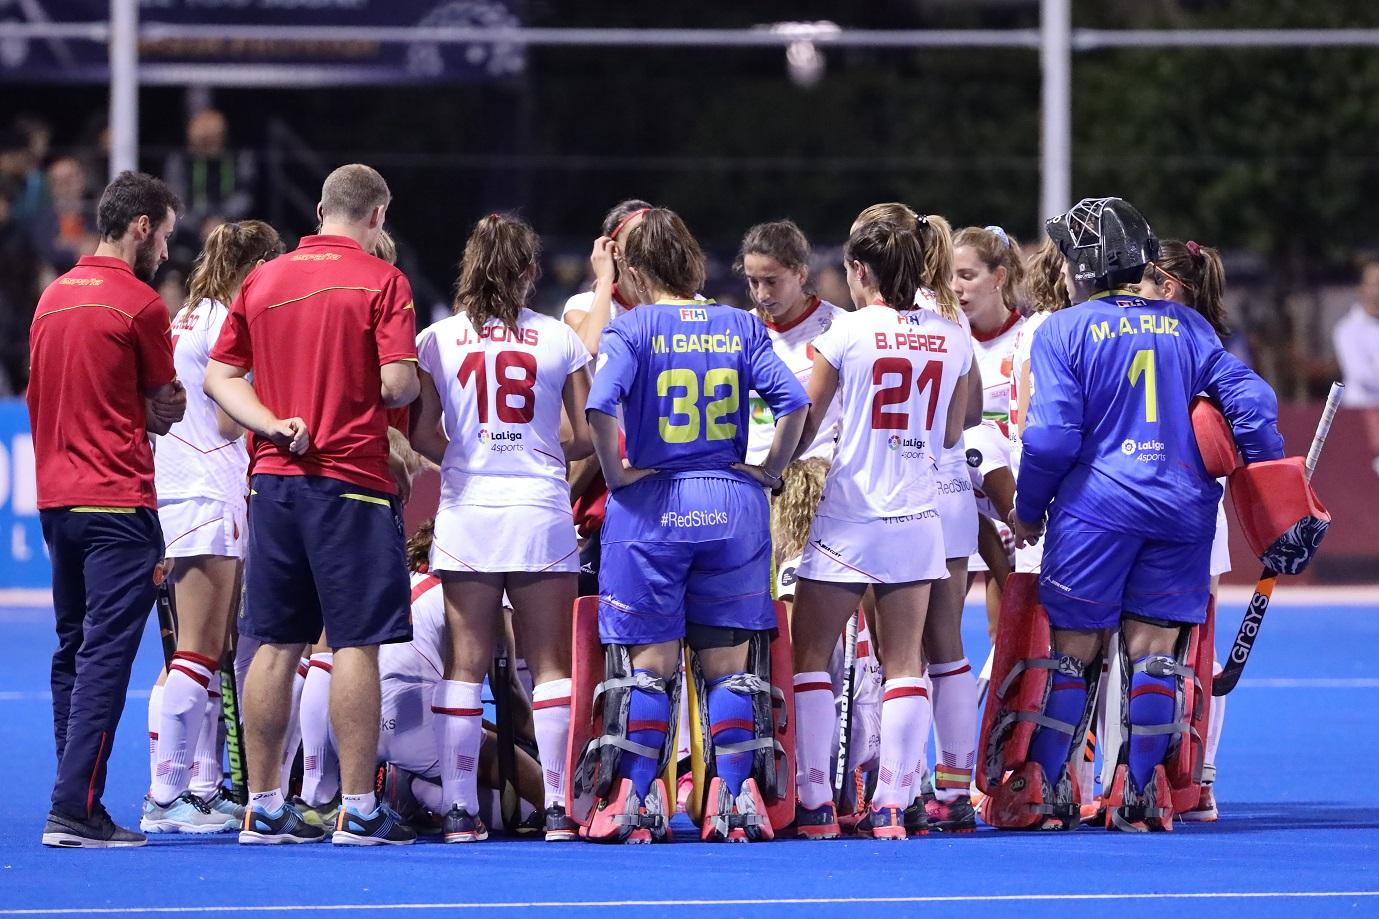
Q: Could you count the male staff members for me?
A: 2